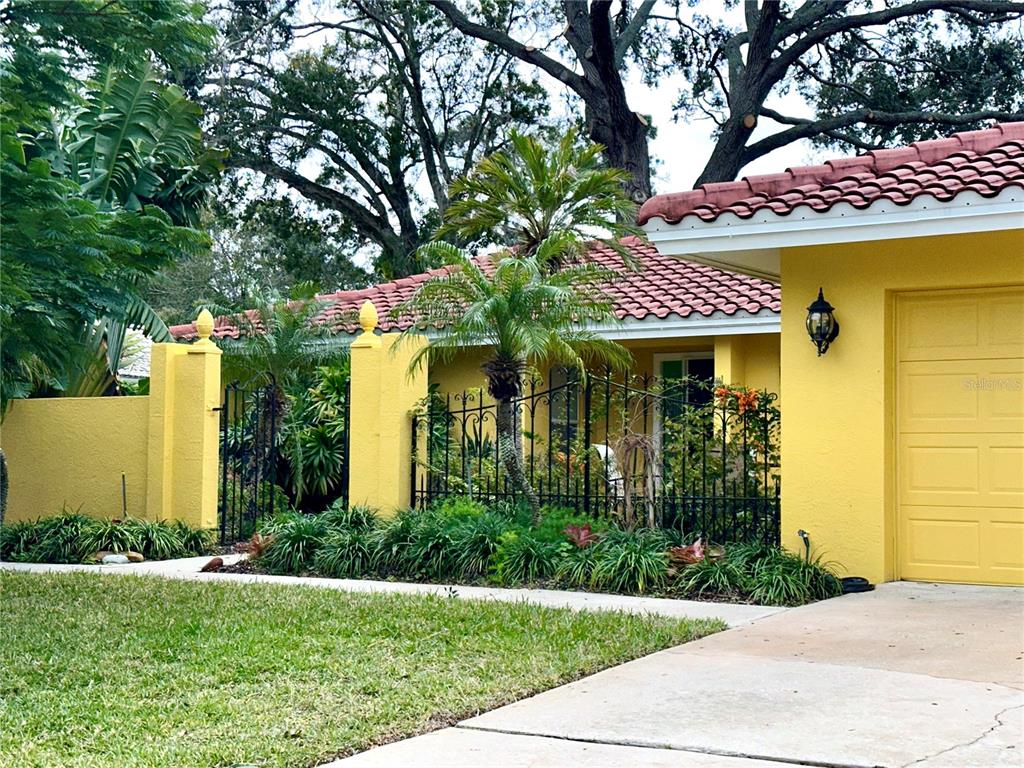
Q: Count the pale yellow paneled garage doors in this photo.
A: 1